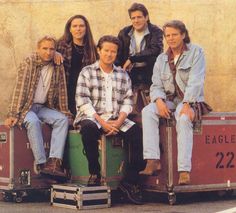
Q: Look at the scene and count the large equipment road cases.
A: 3